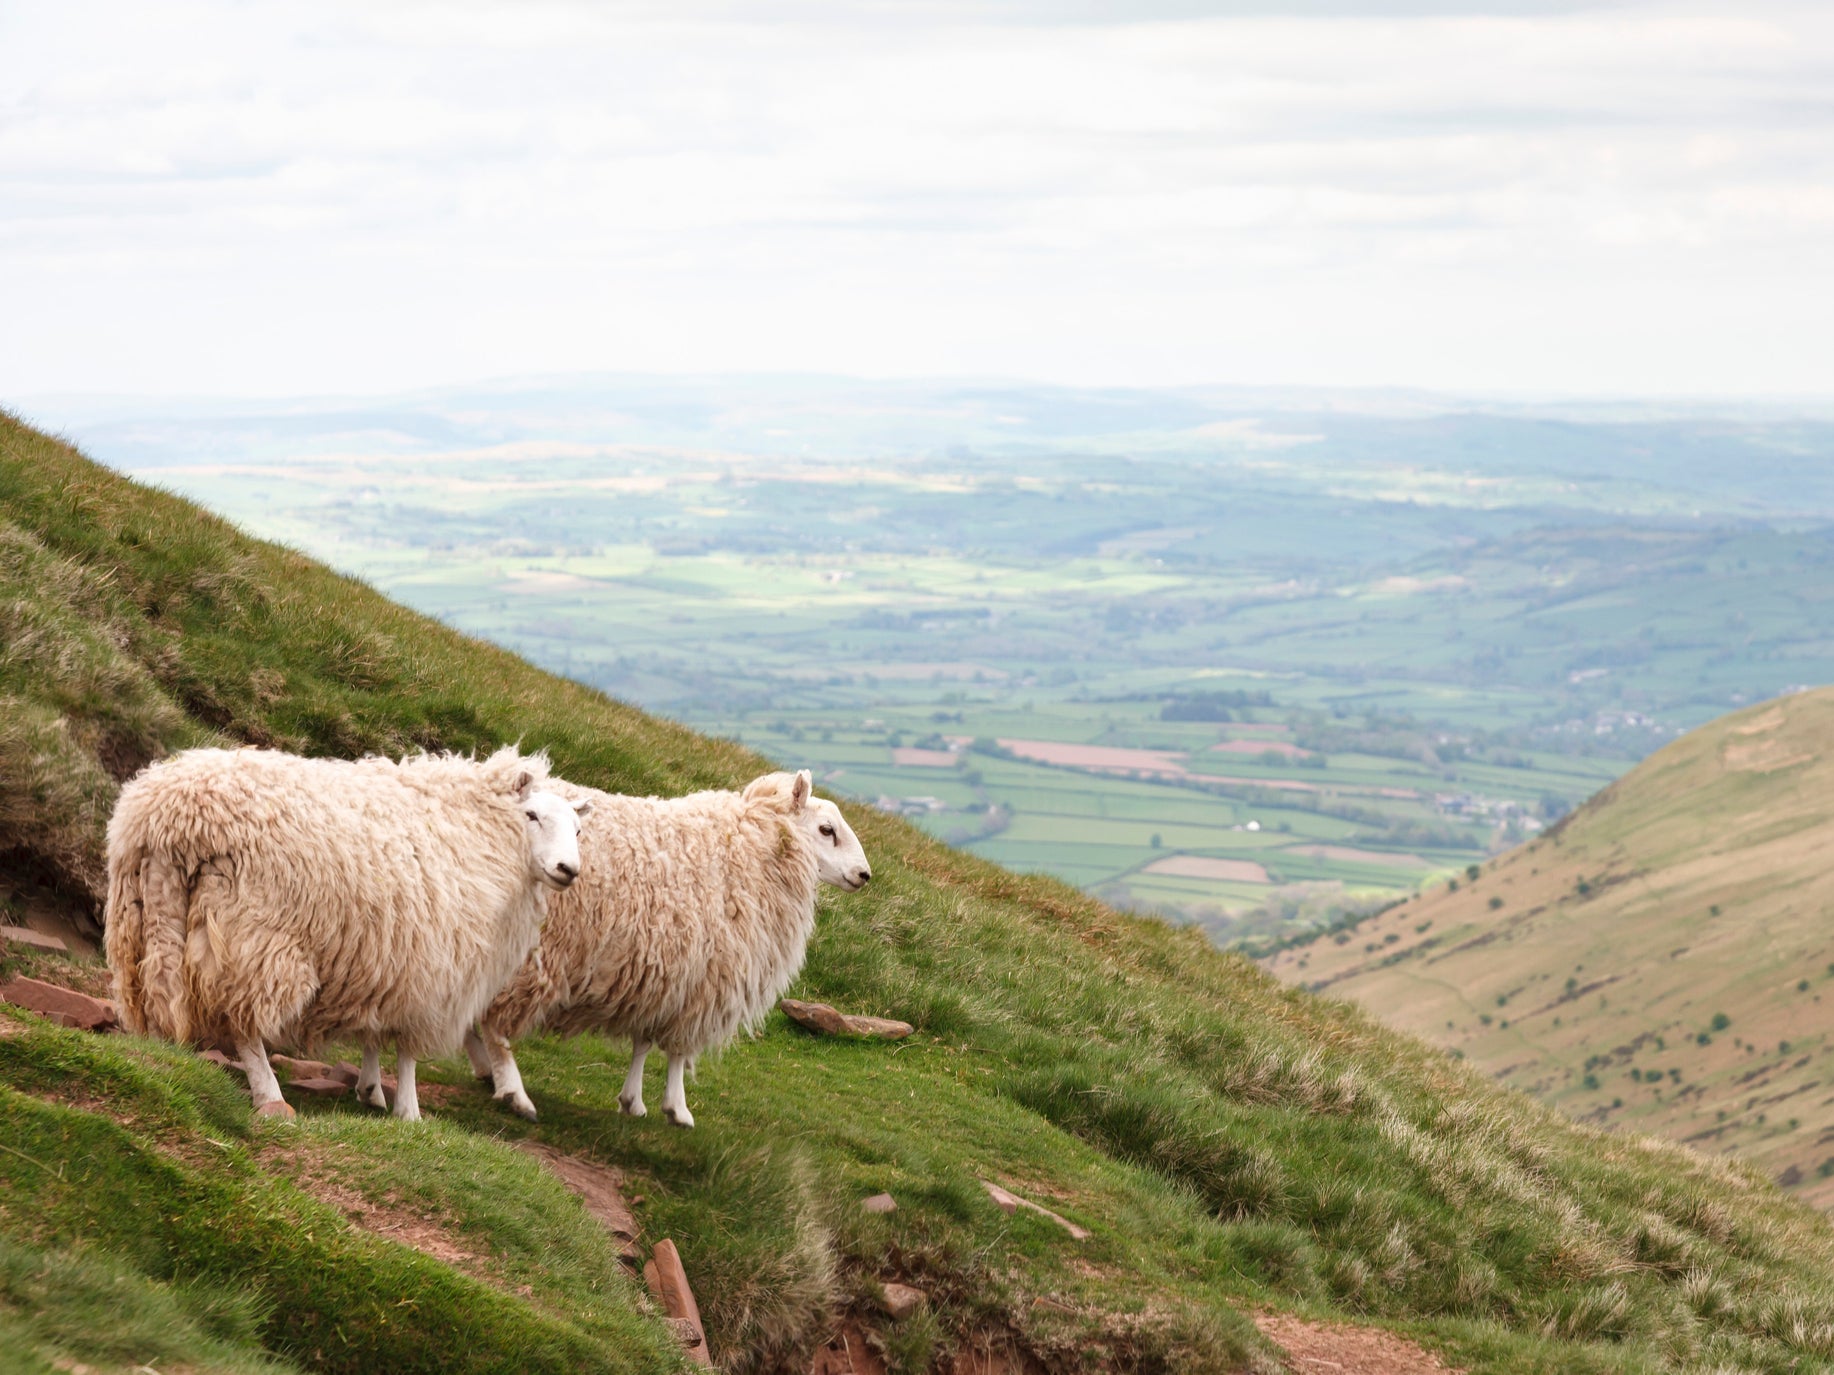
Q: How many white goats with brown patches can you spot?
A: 0